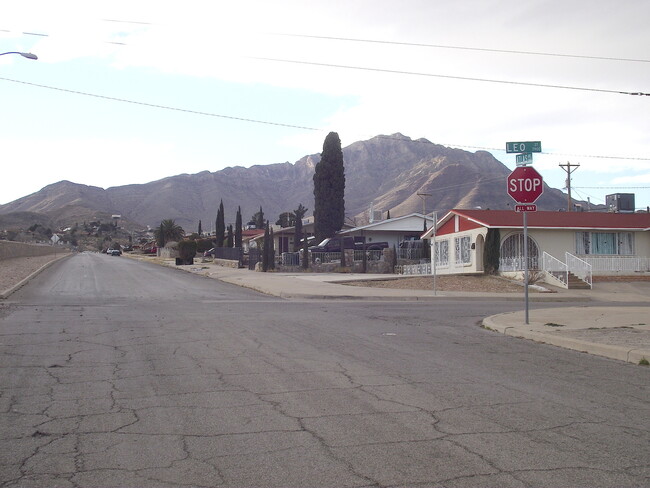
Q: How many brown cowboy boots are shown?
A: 0